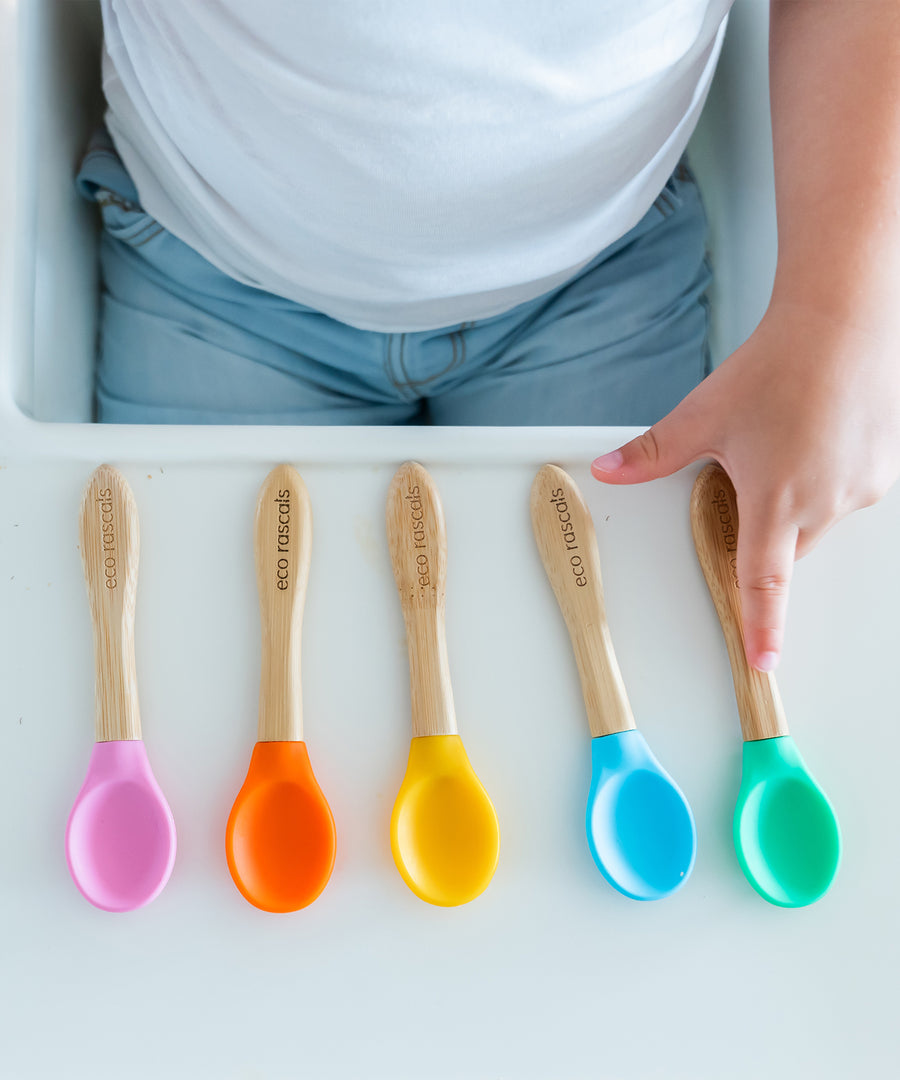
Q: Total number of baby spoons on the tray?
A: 5